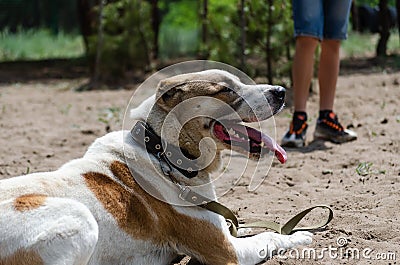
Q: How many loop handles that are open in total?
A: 1